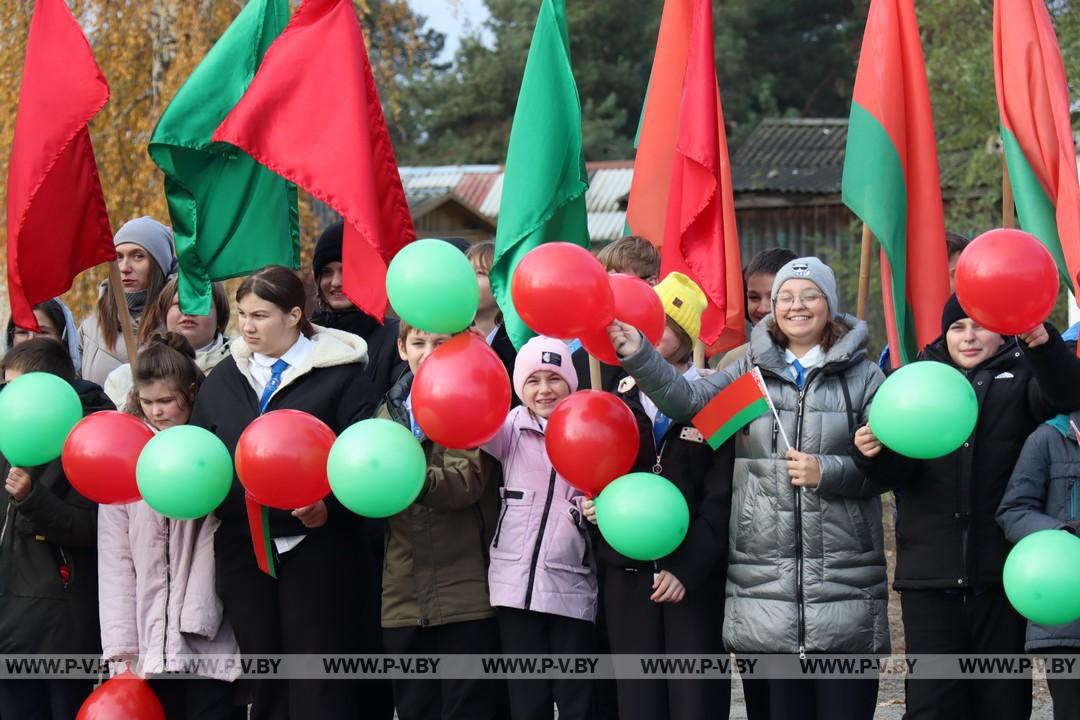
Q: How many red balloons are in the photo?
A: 8